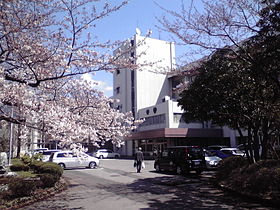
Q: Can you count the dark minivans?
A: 1